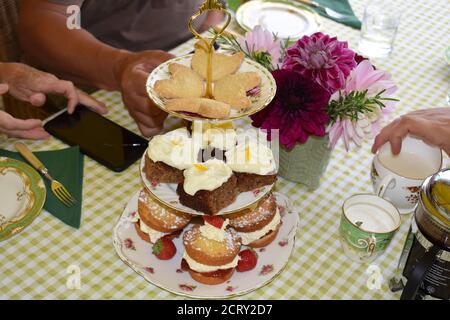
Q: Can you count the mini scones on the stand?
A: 3